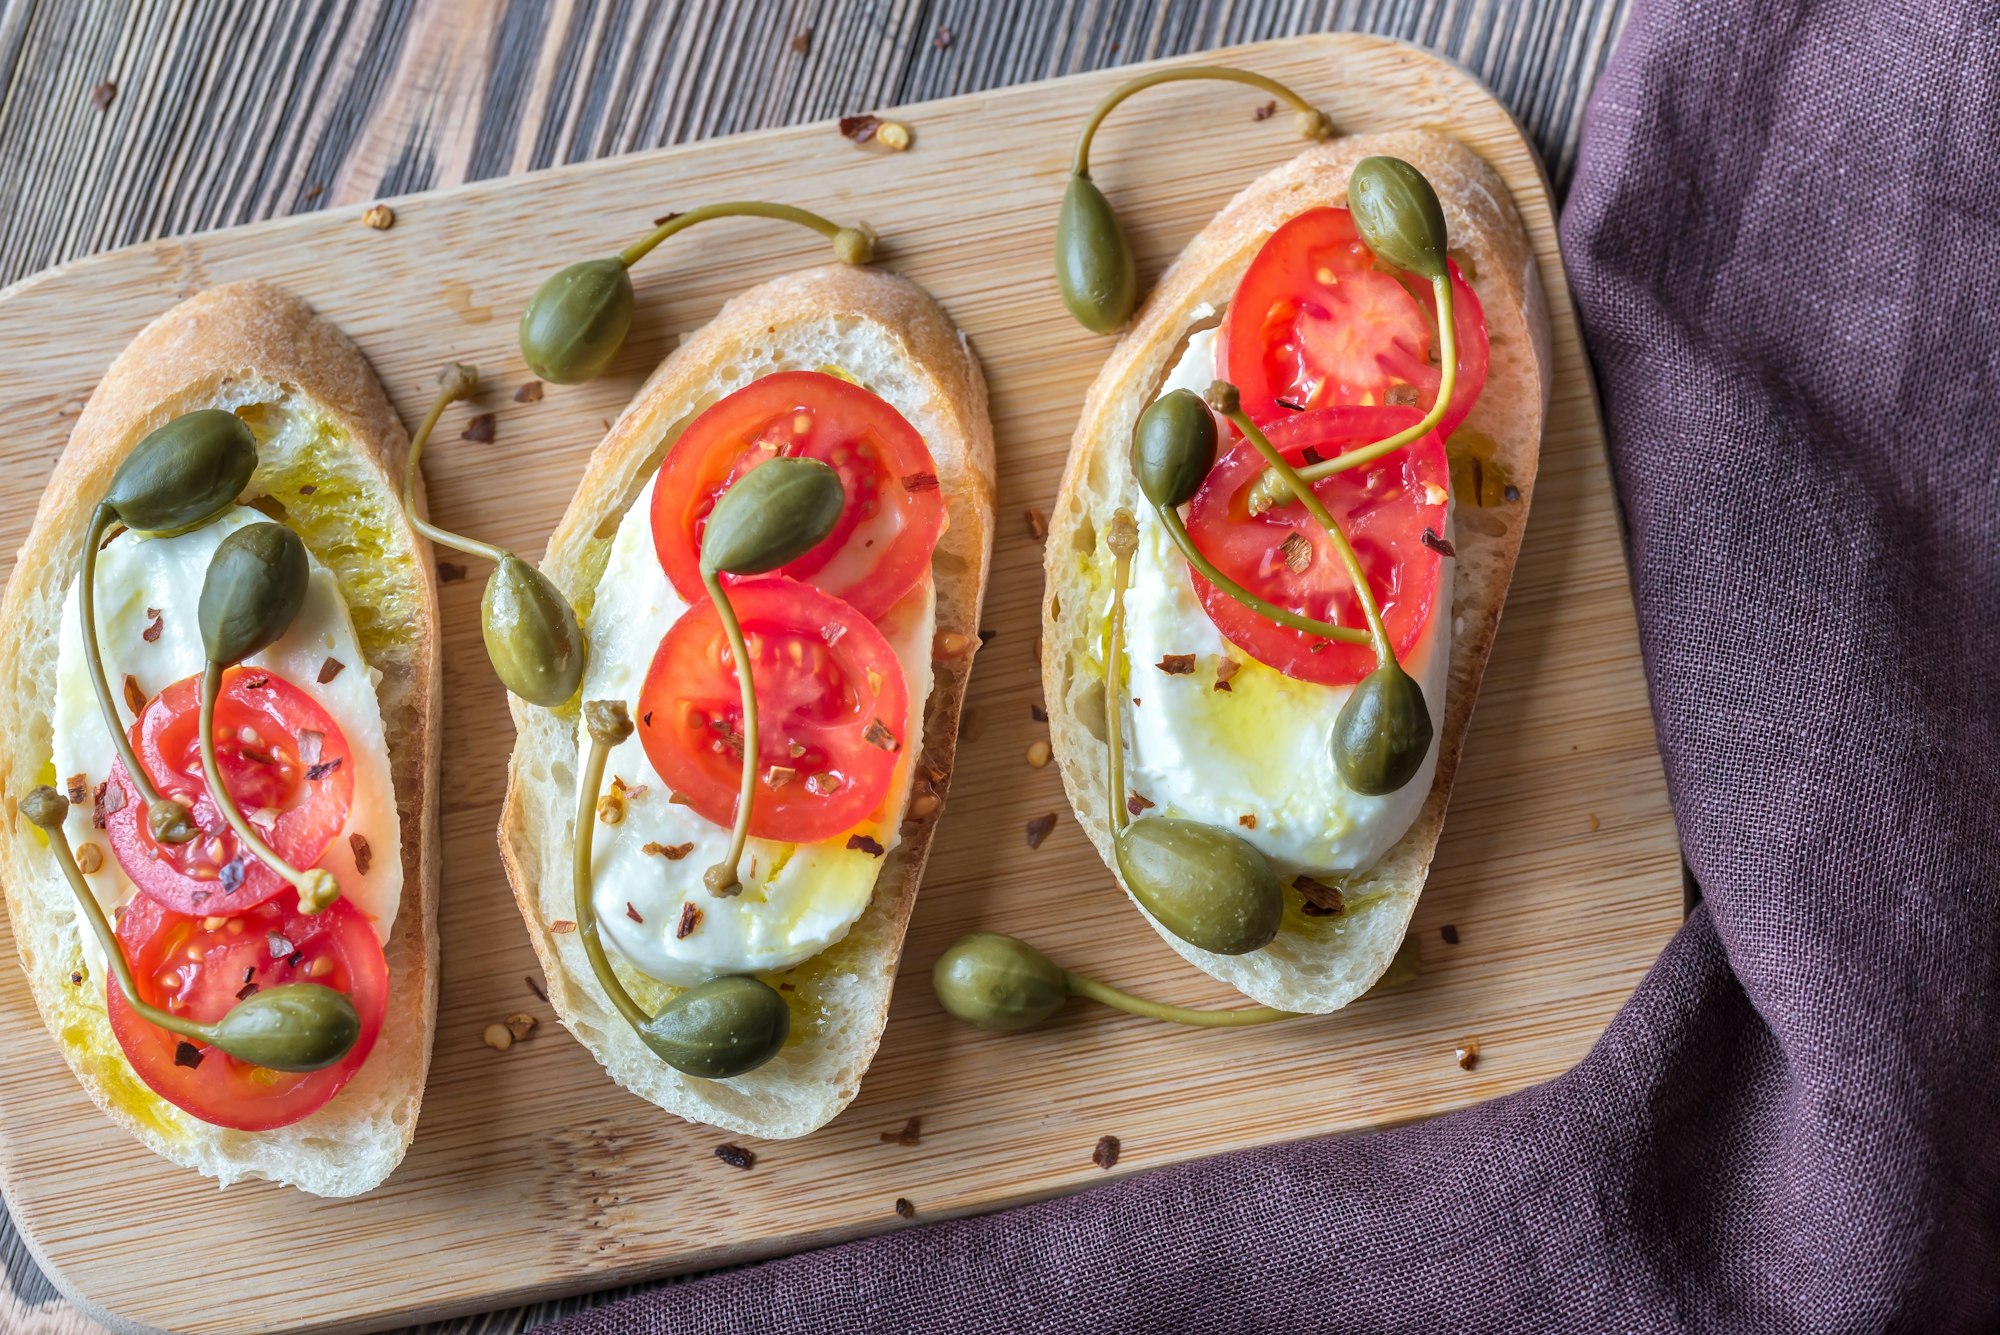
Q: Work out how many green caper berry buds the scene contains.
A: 13